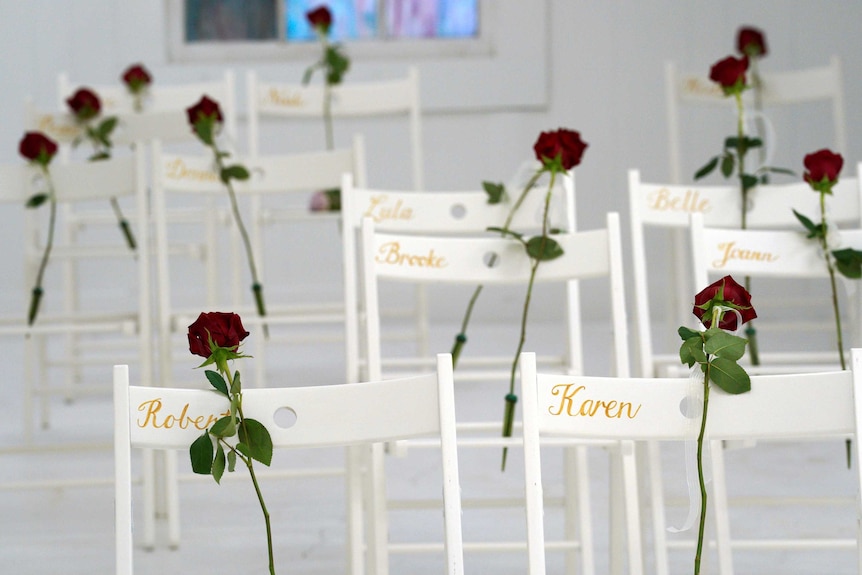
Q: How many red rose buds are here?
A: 11